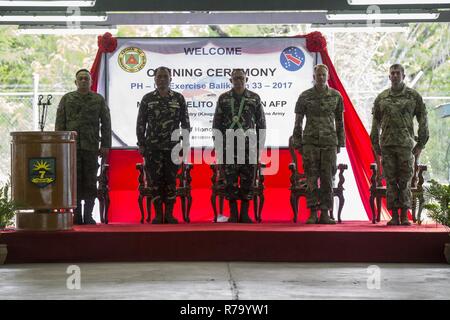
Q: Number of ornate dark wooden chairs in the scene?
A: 5